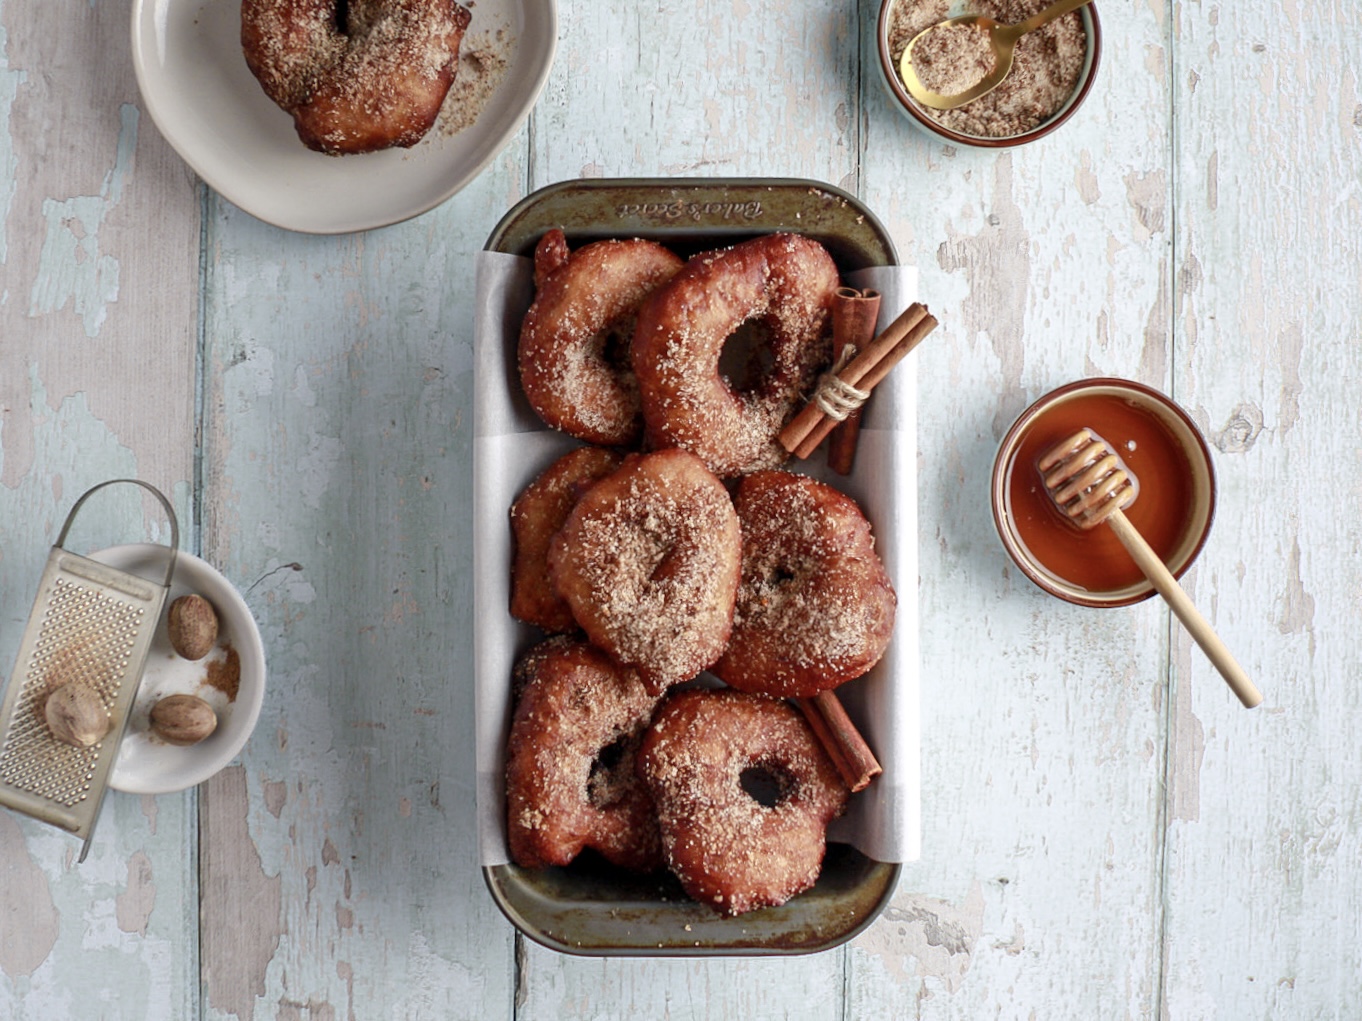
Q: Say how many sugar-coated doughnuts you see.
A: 8